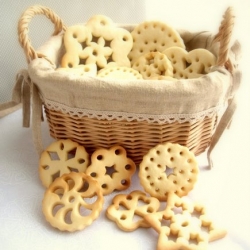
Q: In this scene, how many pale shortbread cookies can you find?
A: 12